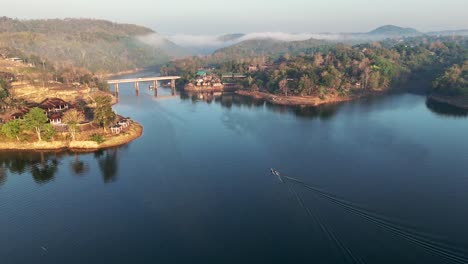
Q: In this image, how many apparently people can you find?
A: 0